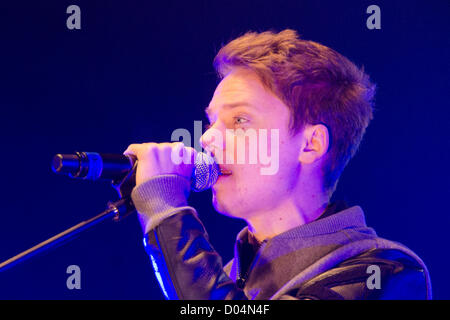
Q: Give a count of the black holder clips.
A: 1